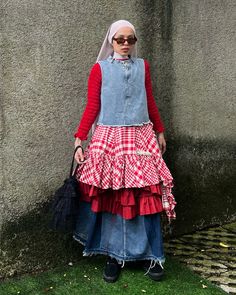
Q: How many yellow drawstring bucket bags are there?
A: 0